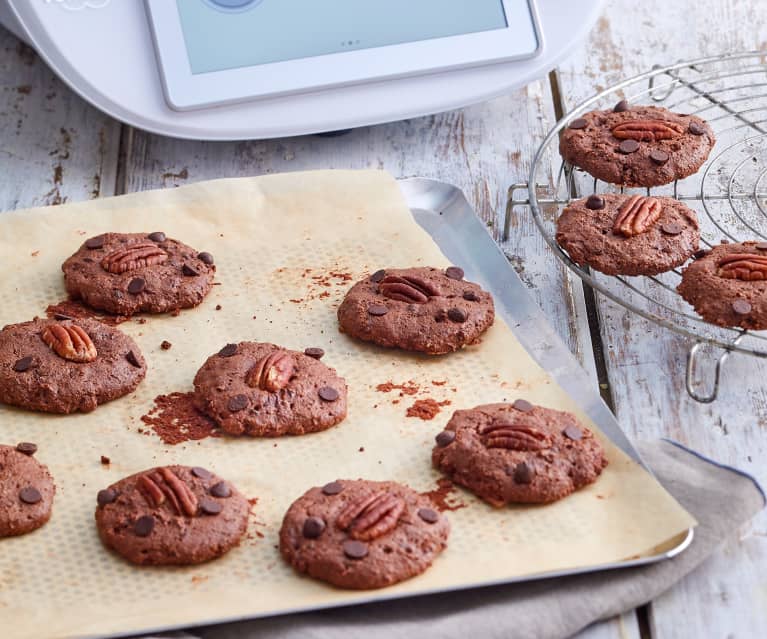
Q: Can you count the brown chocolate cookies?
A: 11